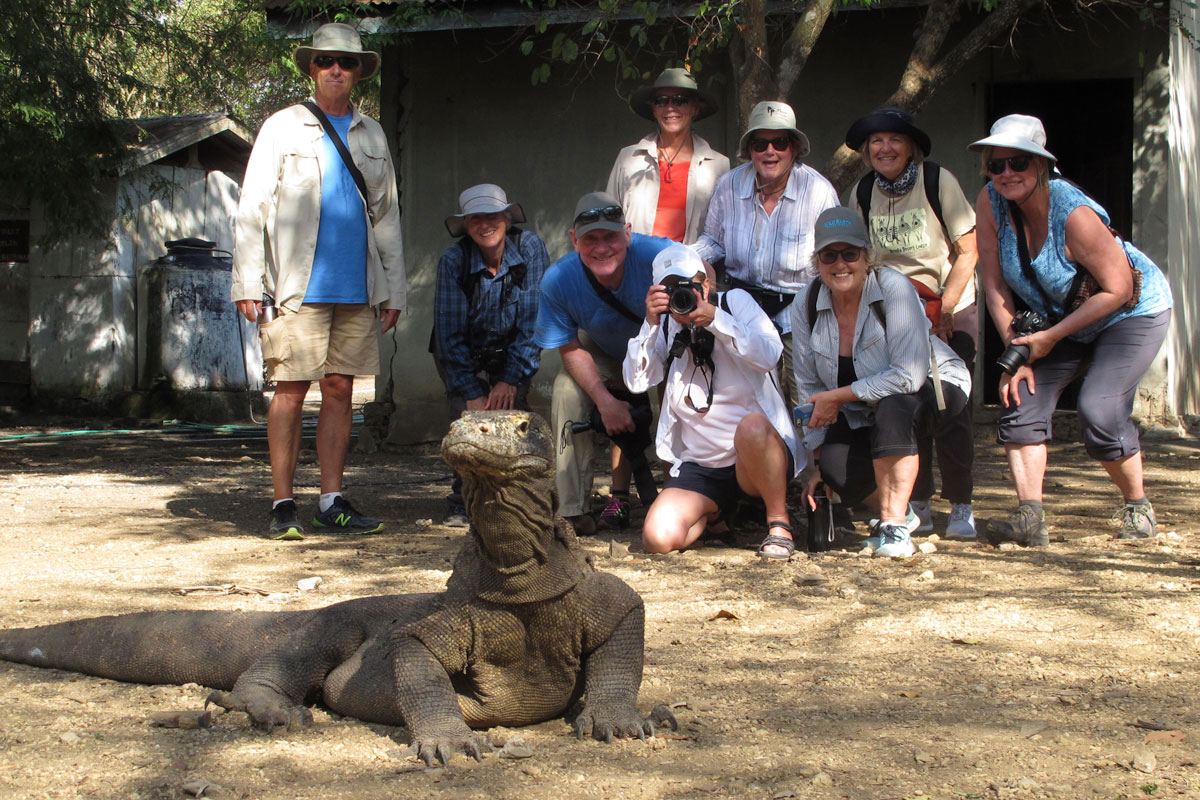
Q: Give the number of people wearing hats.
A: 9